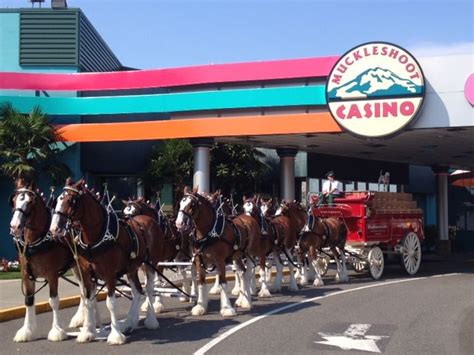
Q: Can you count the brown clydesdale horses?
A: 8